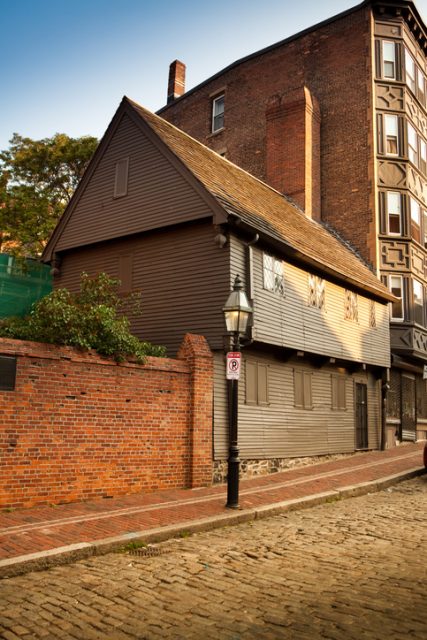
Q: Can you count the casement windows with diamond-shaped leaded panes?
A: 4